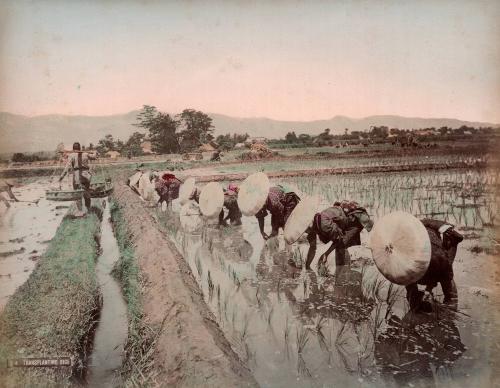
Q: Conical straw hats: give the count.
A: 7